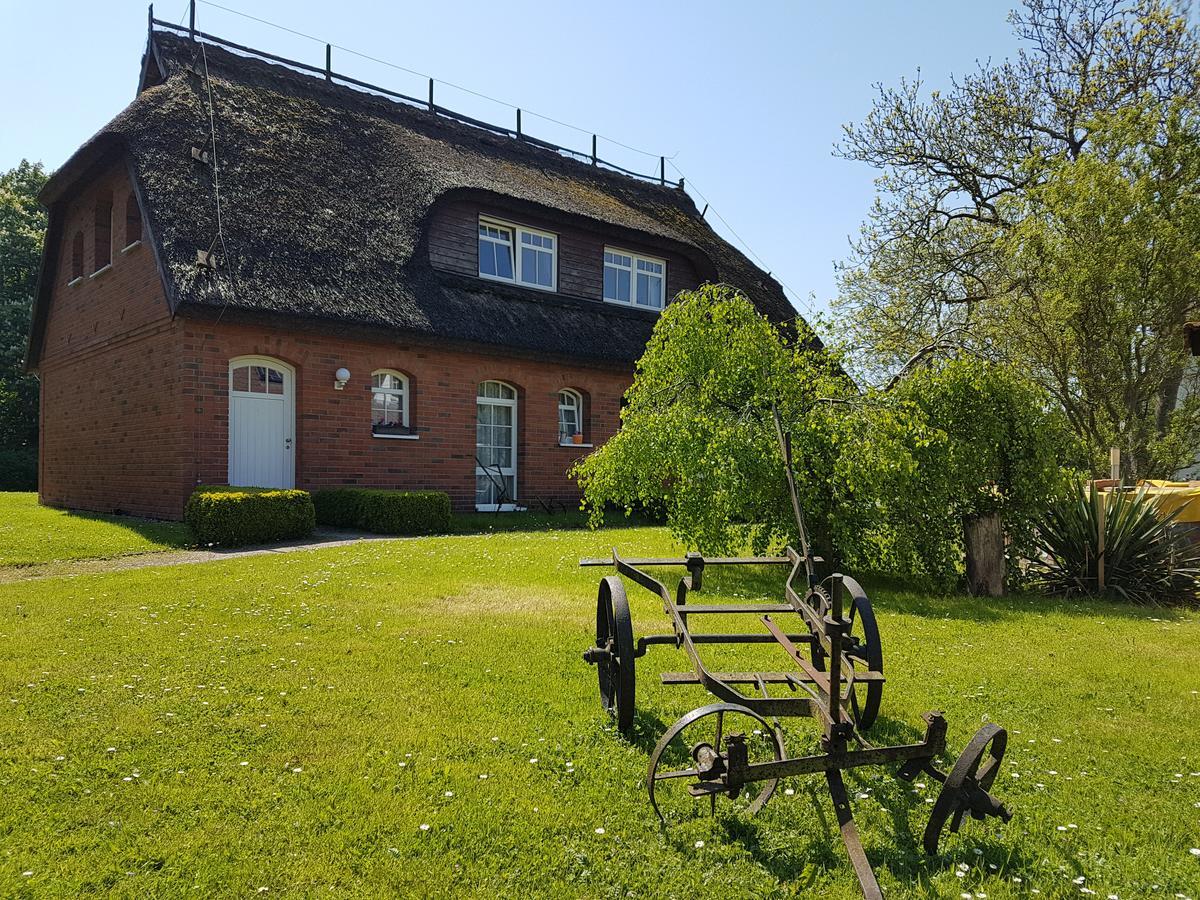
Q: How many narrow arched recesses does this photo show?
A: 3